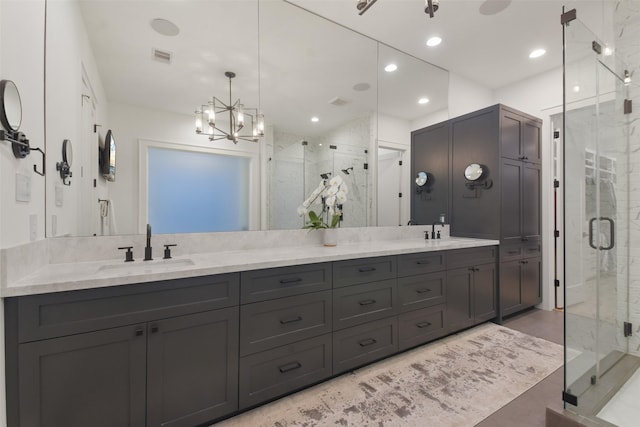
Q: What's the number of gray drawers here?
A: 11